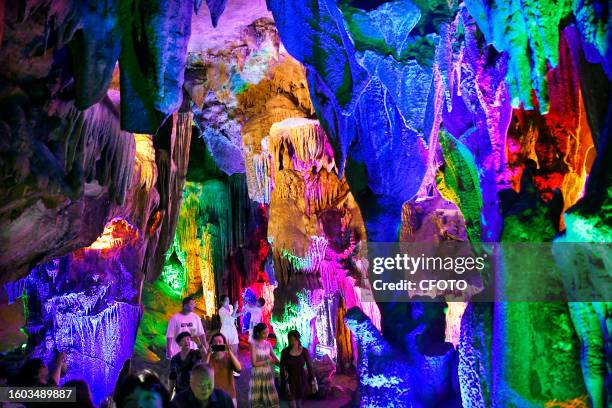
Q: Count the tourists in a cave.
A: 11